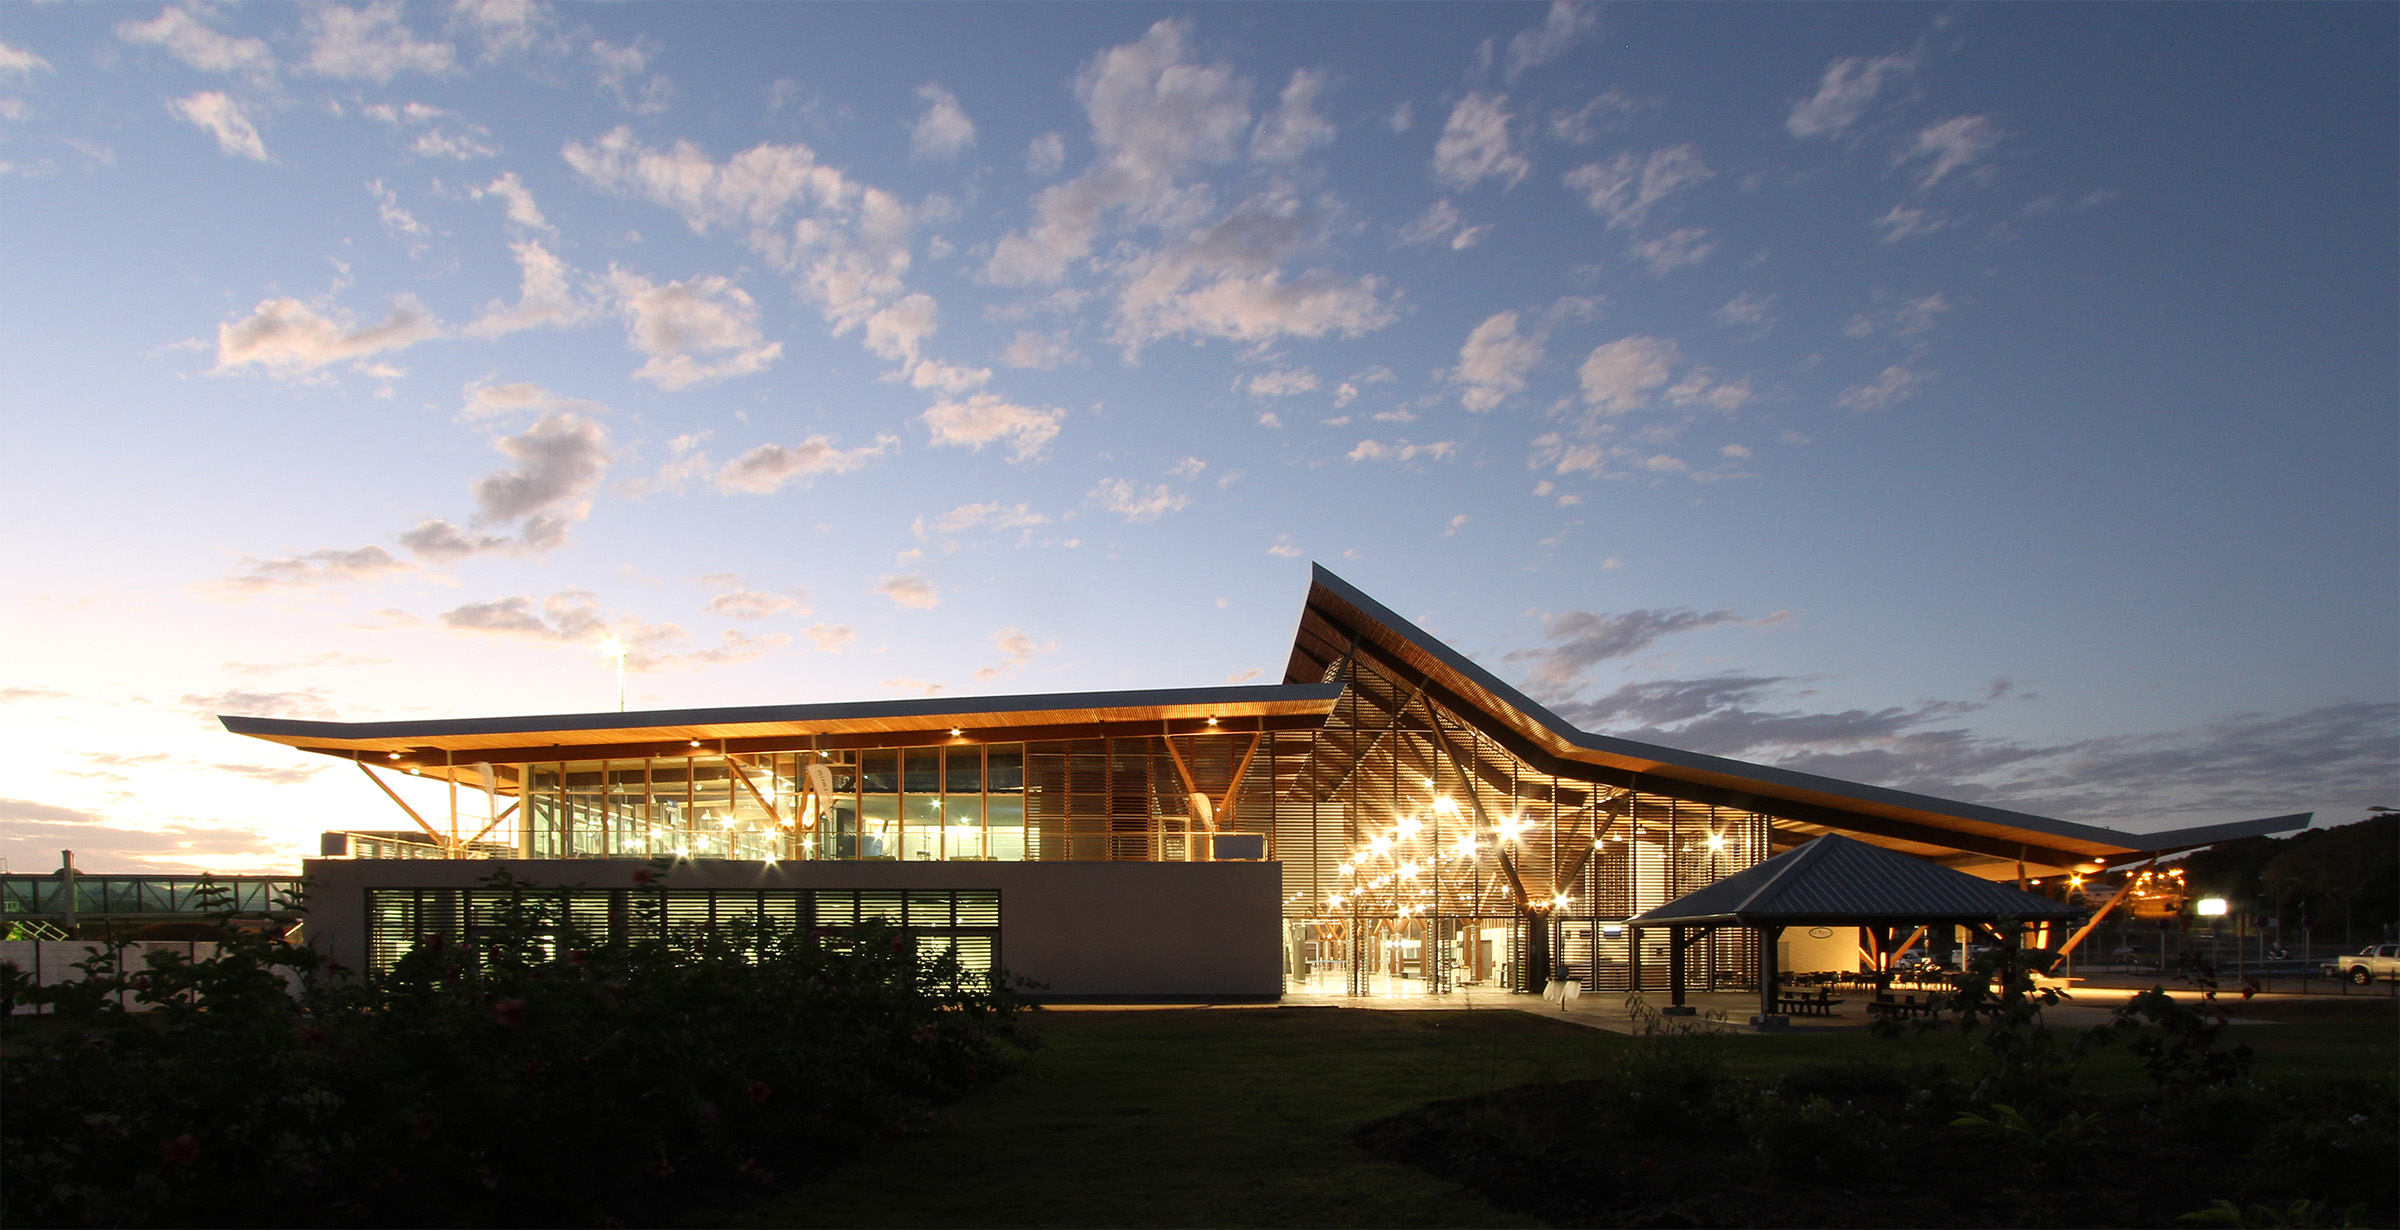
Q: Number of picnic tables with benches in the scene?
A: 2